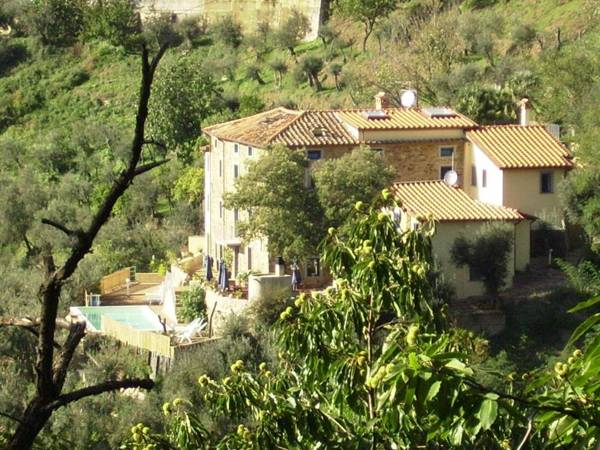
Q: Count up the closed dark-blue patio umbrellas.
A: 3